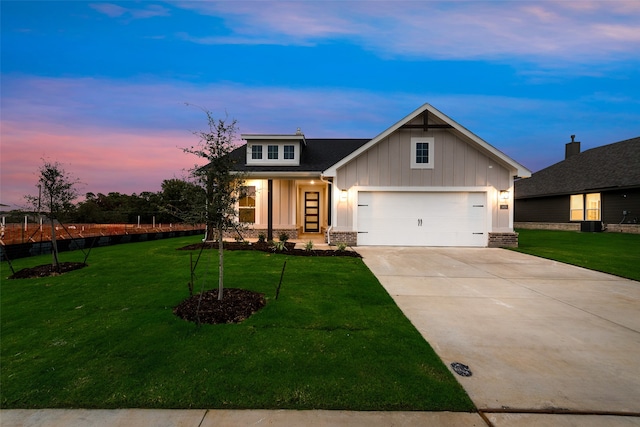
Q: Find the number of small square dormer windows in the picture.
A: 3